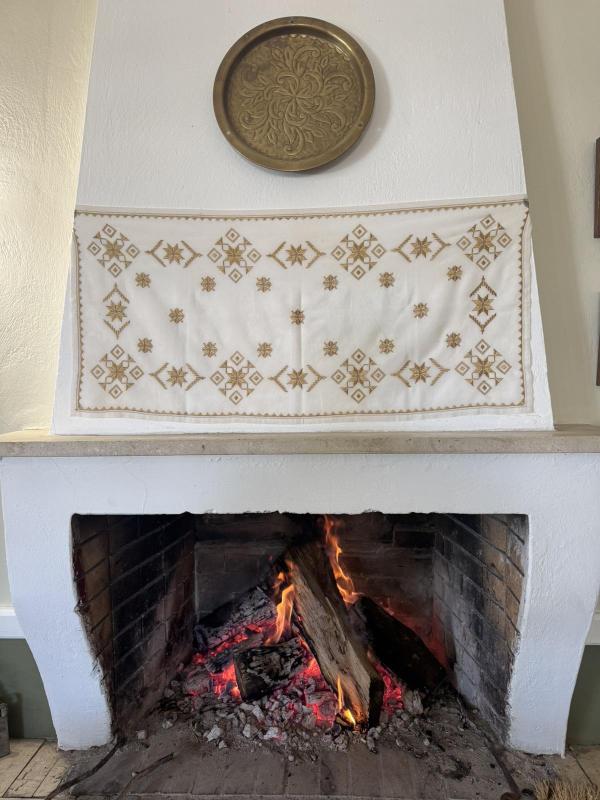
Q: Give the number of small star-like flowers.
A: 15